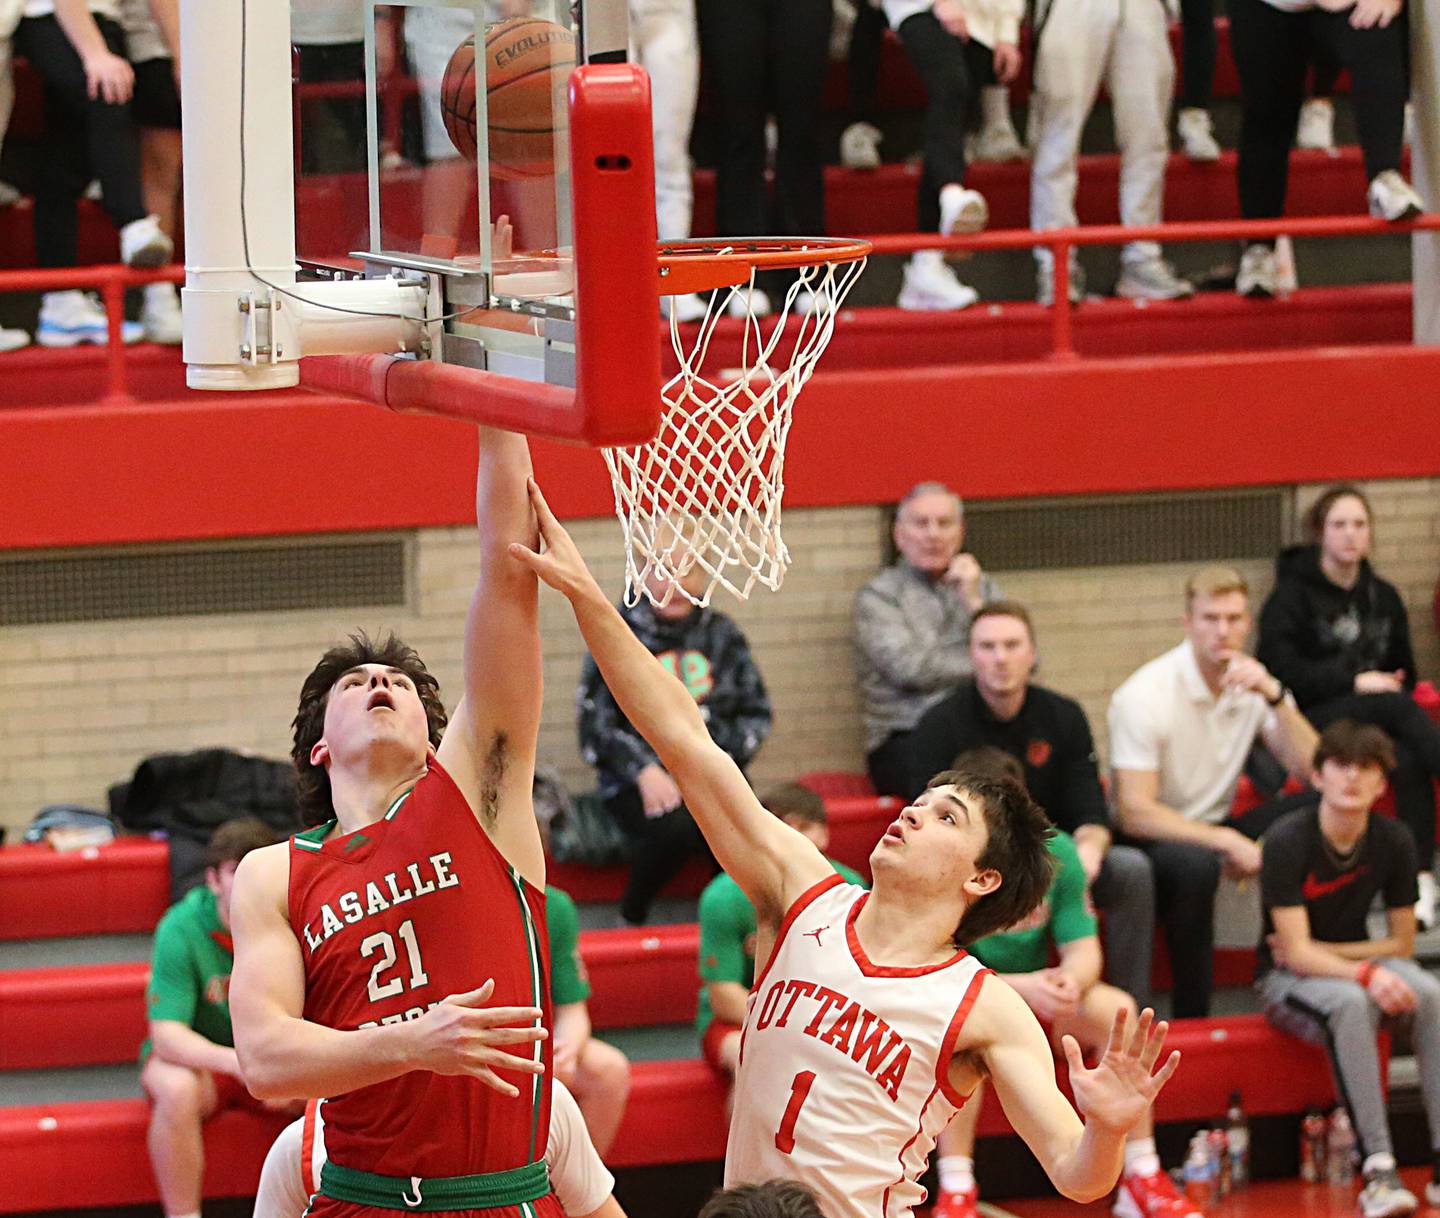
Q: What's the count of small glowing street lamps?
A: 0